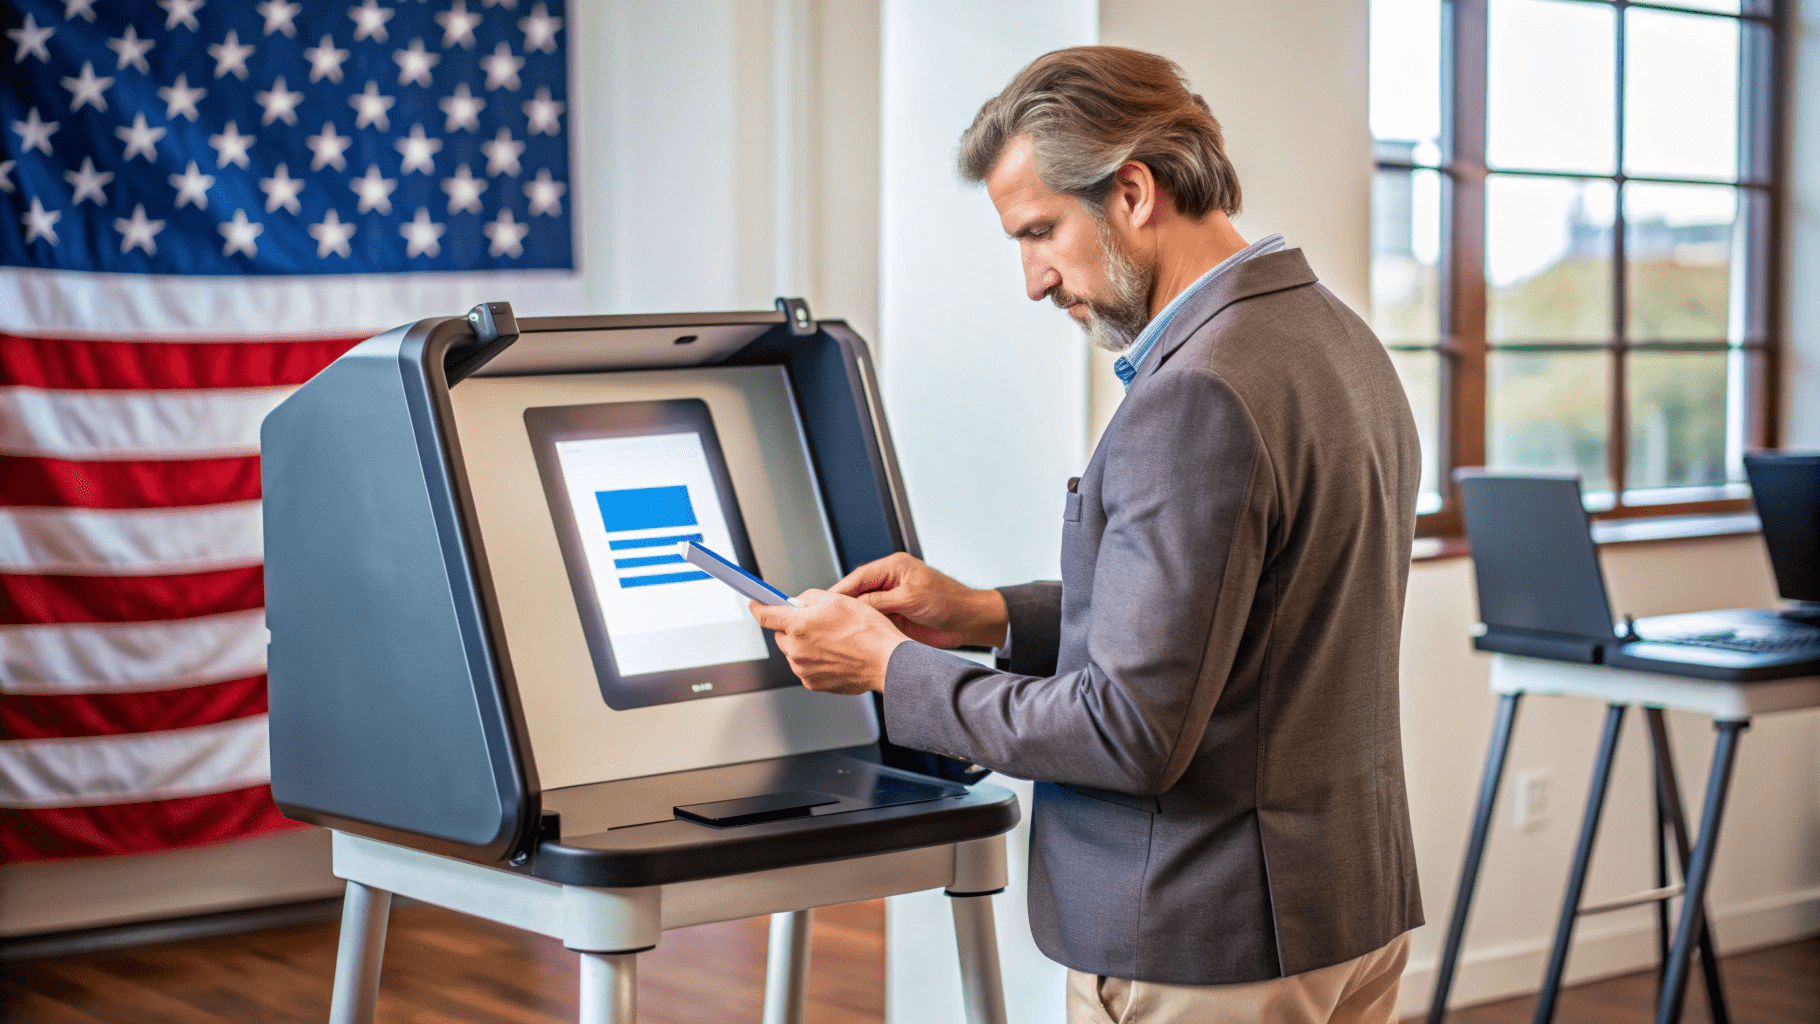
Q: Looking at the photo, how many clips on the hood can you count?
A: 2